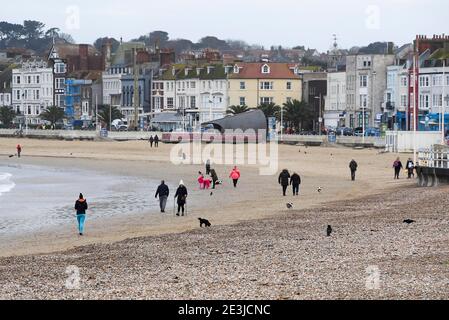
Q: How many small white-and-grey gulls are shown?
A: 2